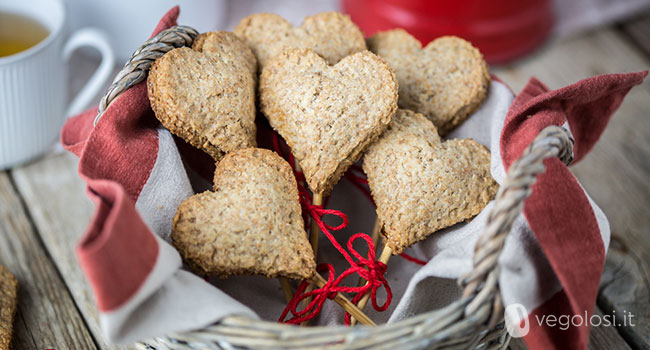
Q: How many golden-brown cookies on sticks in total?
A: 6